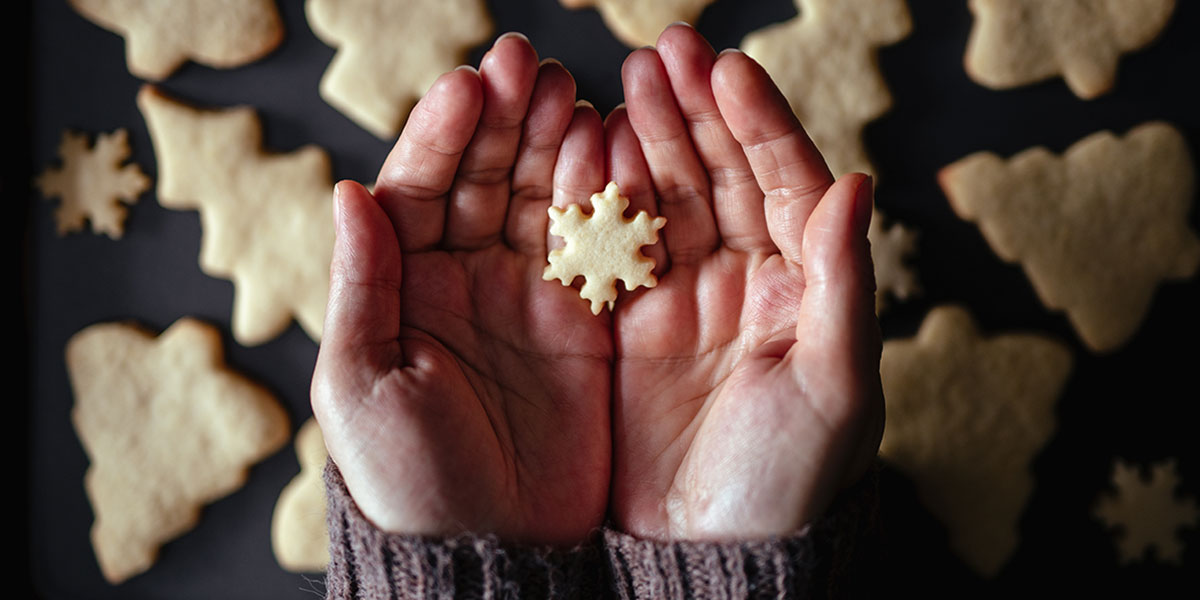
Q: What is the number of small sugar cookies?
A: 4